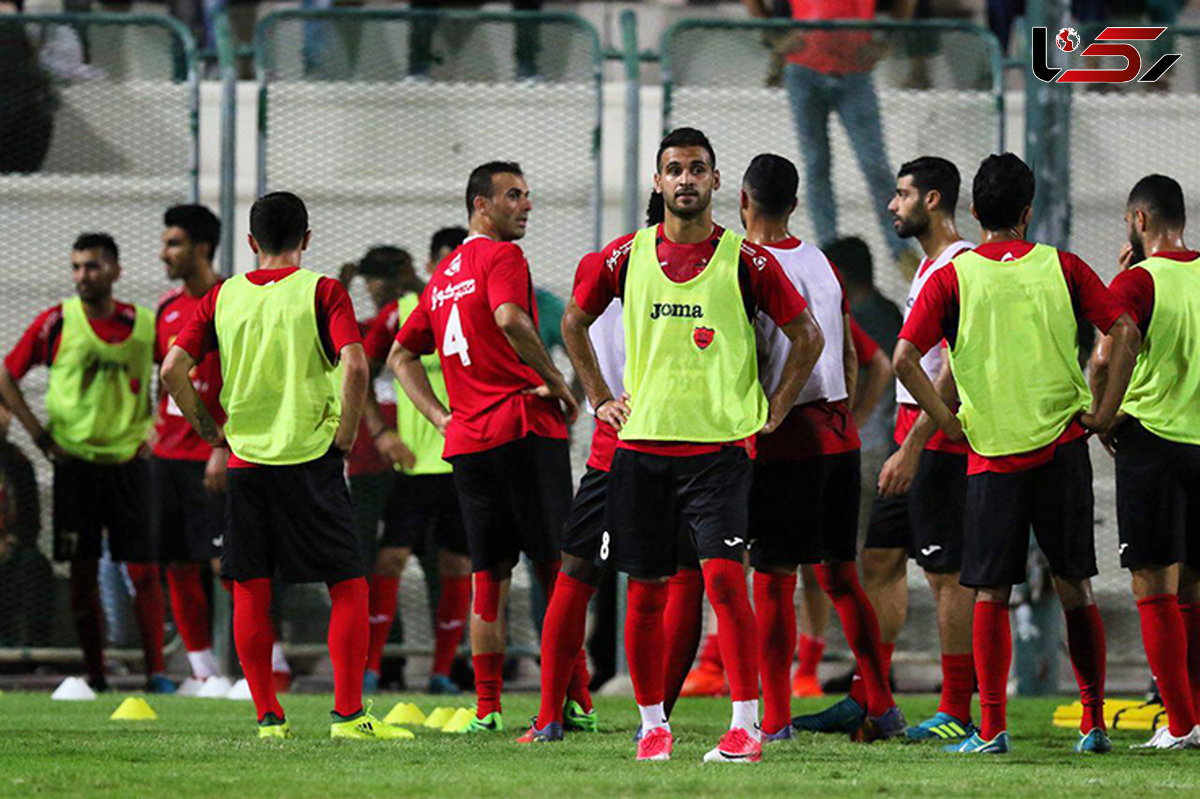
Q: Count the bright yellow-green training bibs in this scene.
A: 6